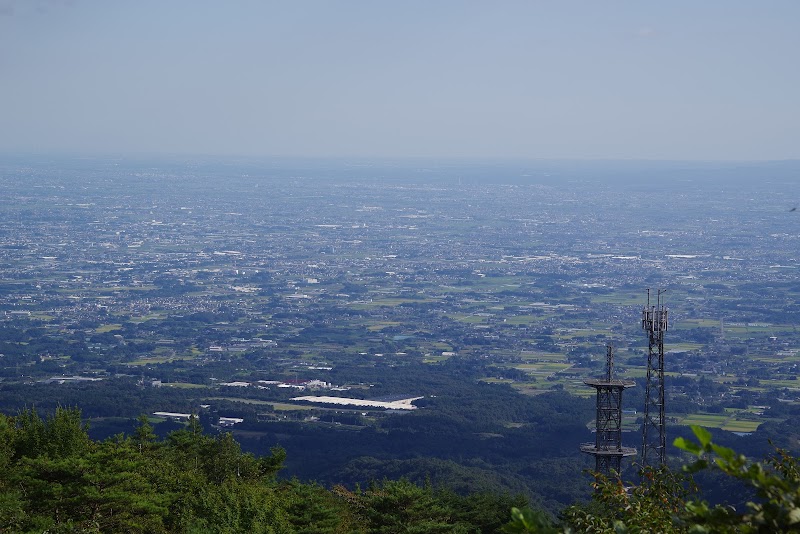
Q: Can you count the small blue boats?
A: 0